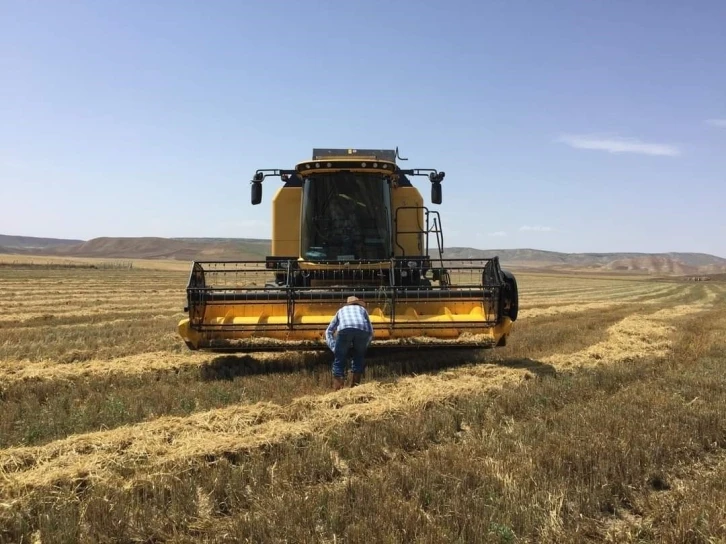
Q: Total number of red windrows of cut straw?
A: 0